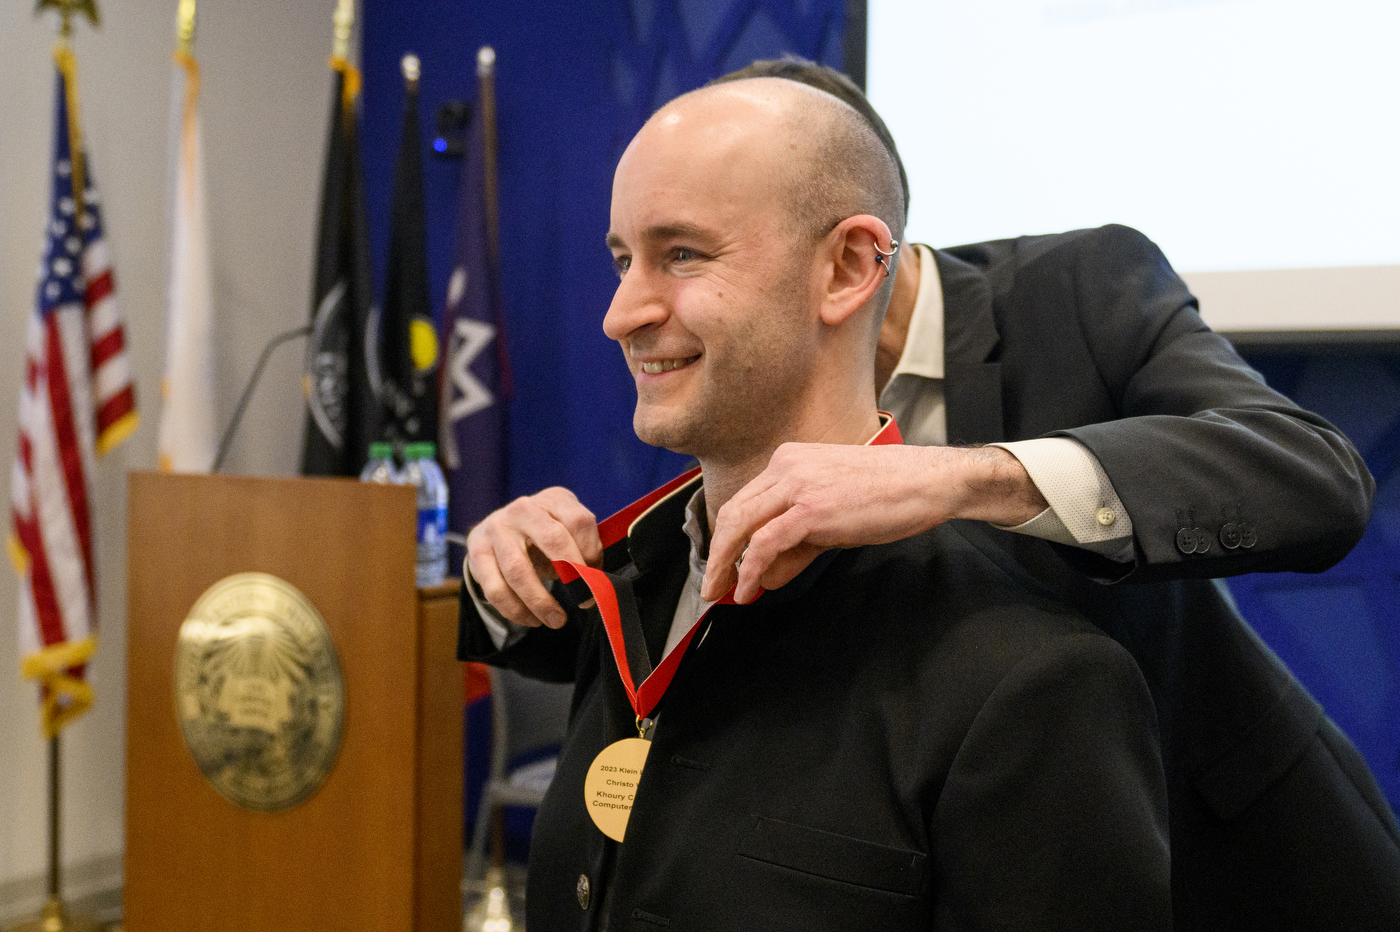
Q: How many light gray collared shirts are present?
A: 1